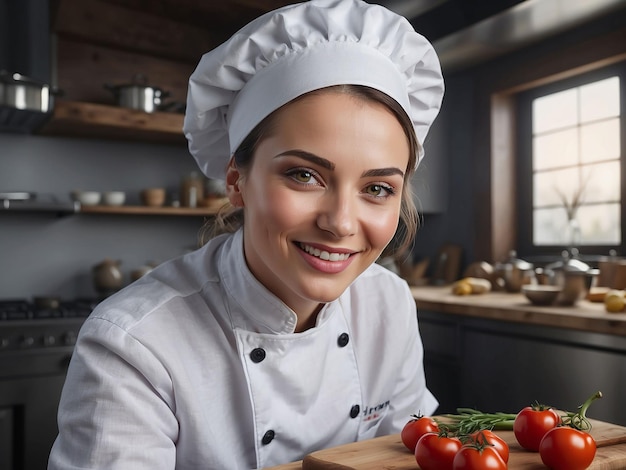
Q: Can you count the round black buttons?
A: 4